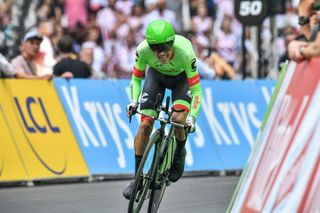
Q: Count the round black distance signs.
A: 1